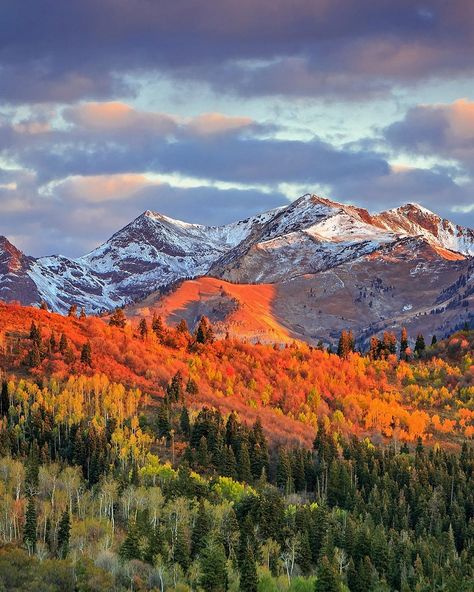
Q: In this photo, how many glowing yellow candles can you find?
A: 0